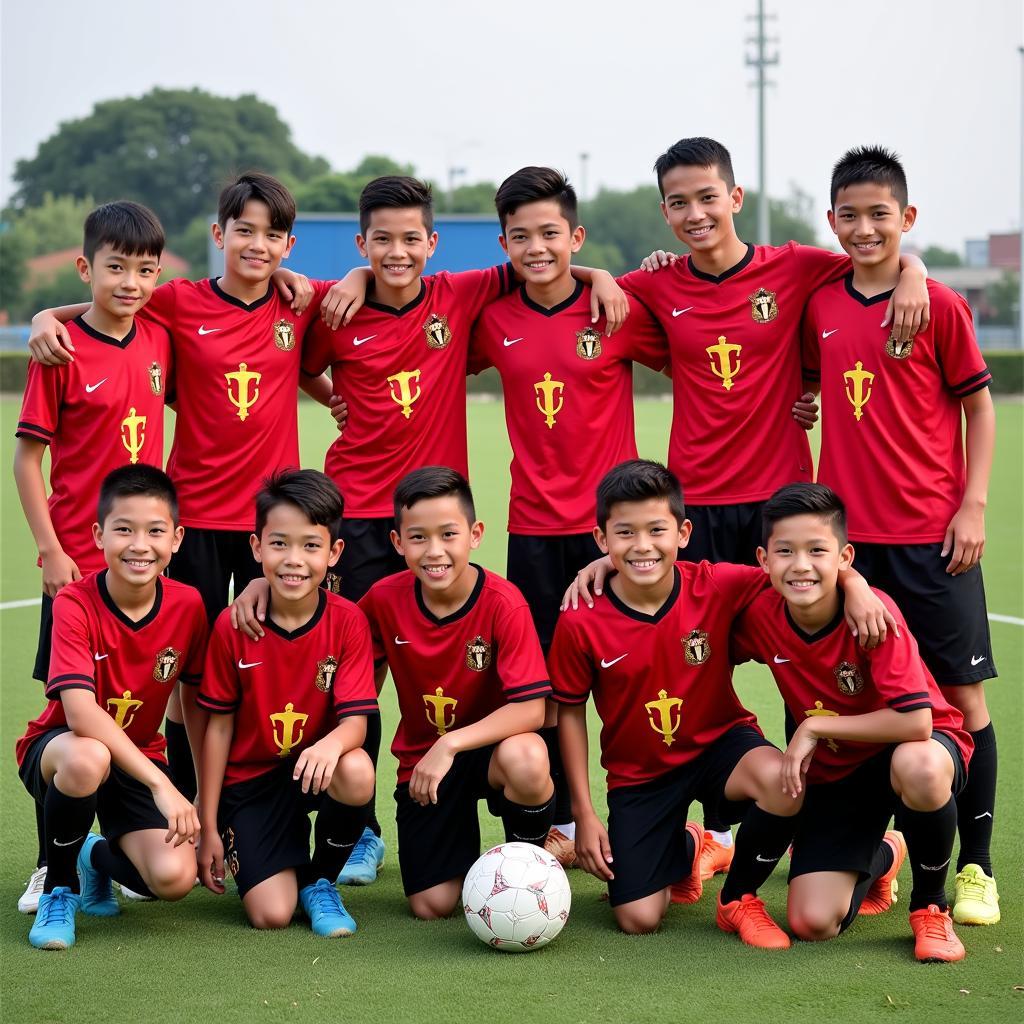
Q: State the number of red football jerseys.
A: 11